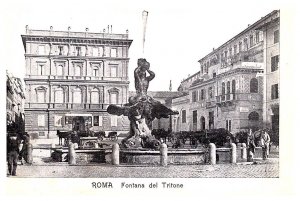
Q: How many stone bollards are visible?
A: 7